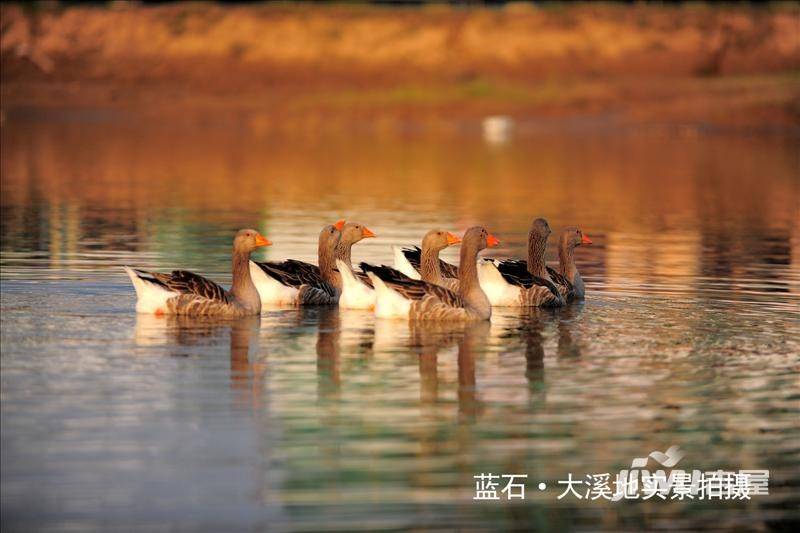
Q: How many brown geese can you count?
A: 7